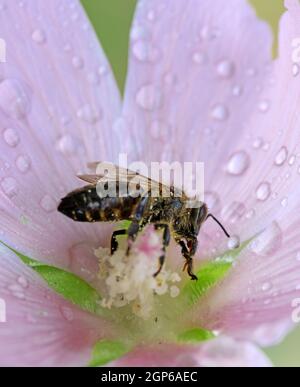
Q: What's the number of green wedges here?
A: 4